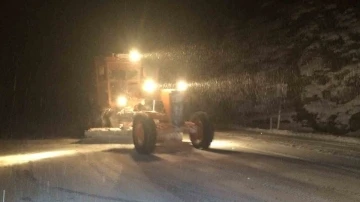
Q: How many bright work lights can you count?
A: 4